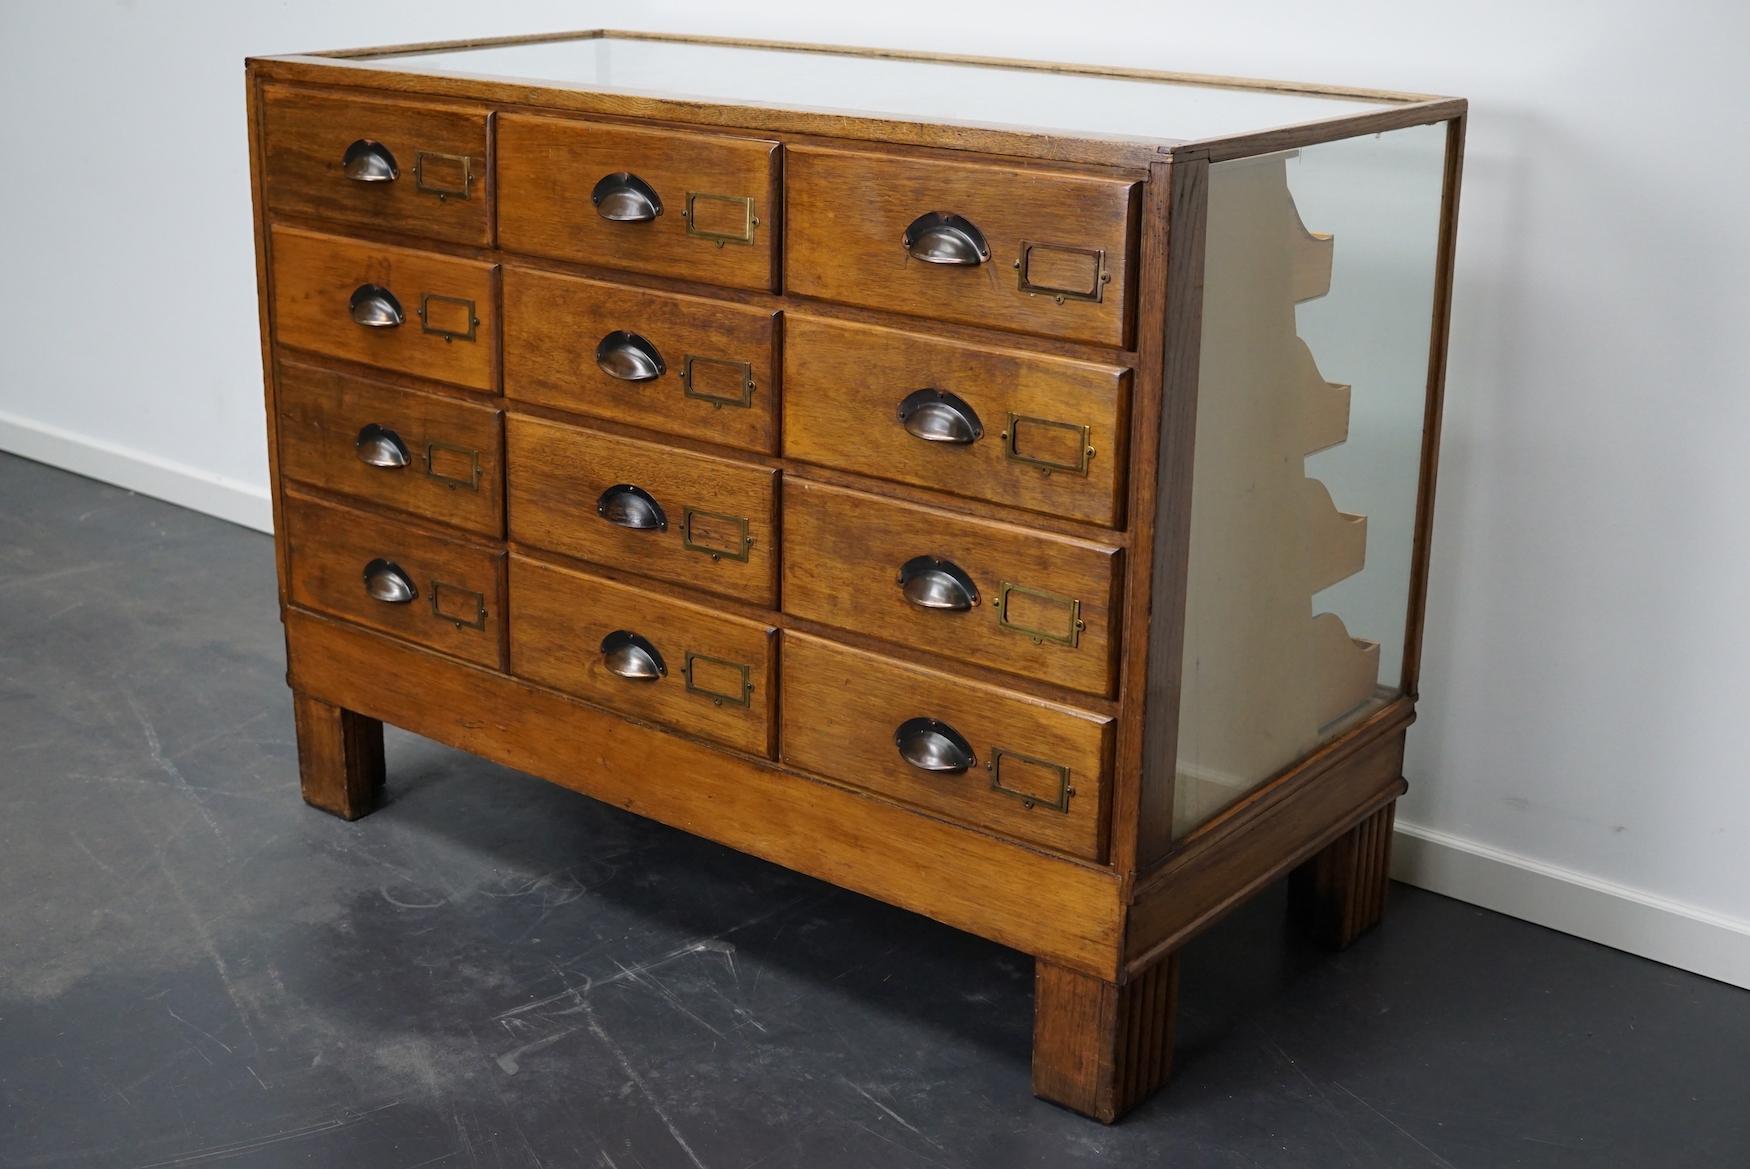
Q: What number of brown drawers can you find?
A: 12